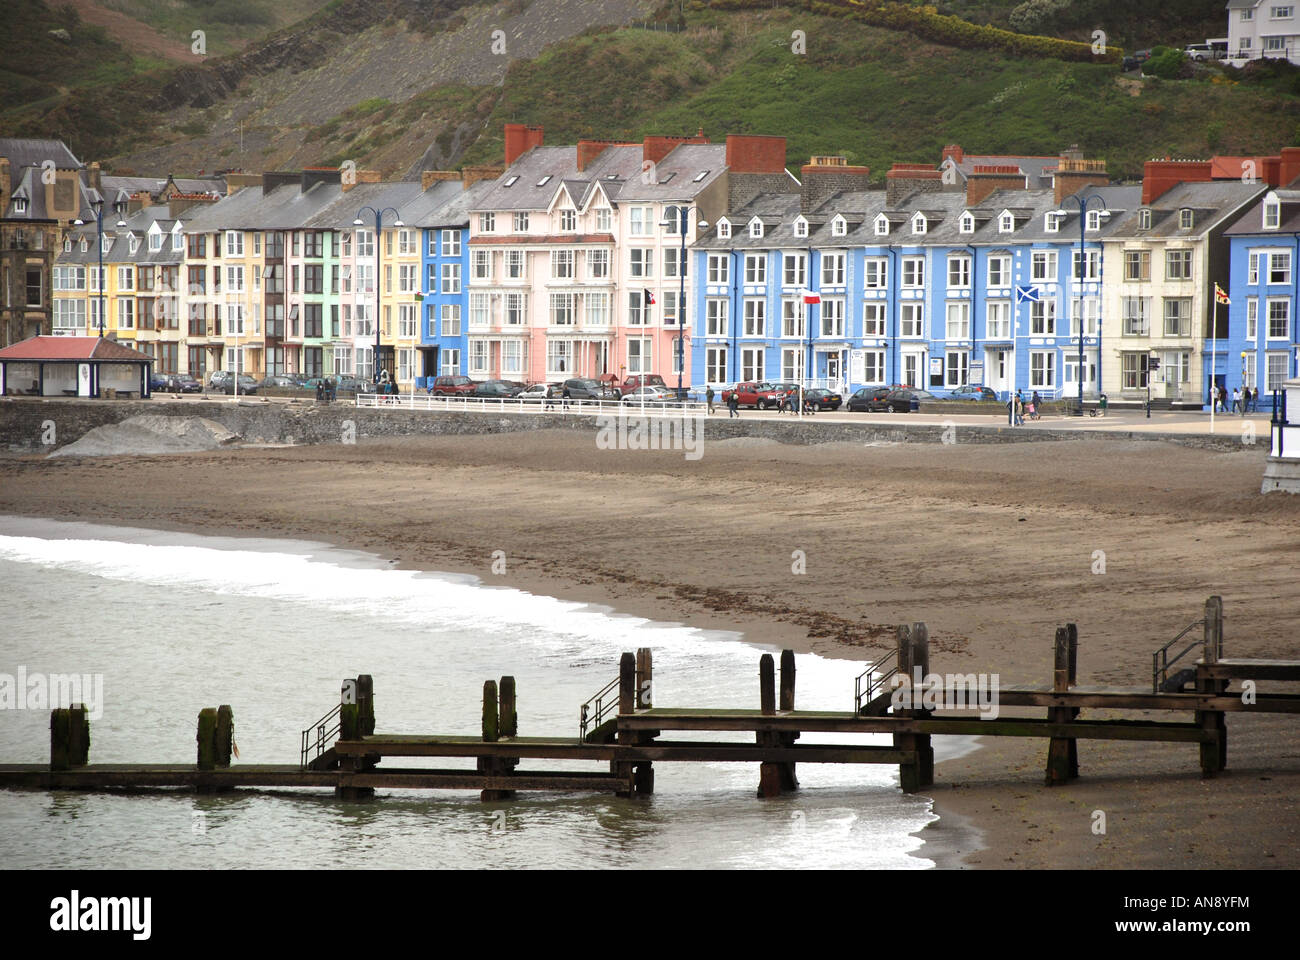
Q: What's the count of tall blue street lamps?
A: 4